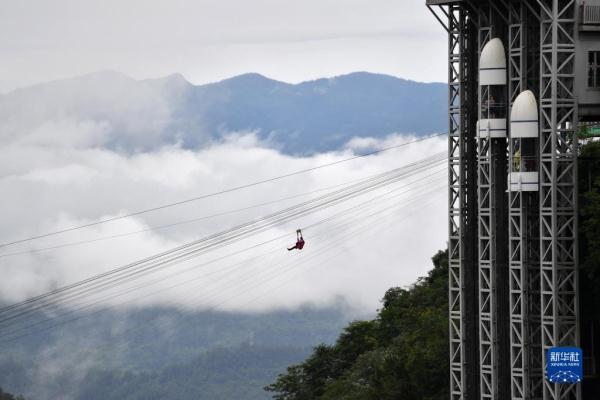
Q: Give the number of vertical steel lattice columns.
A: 4